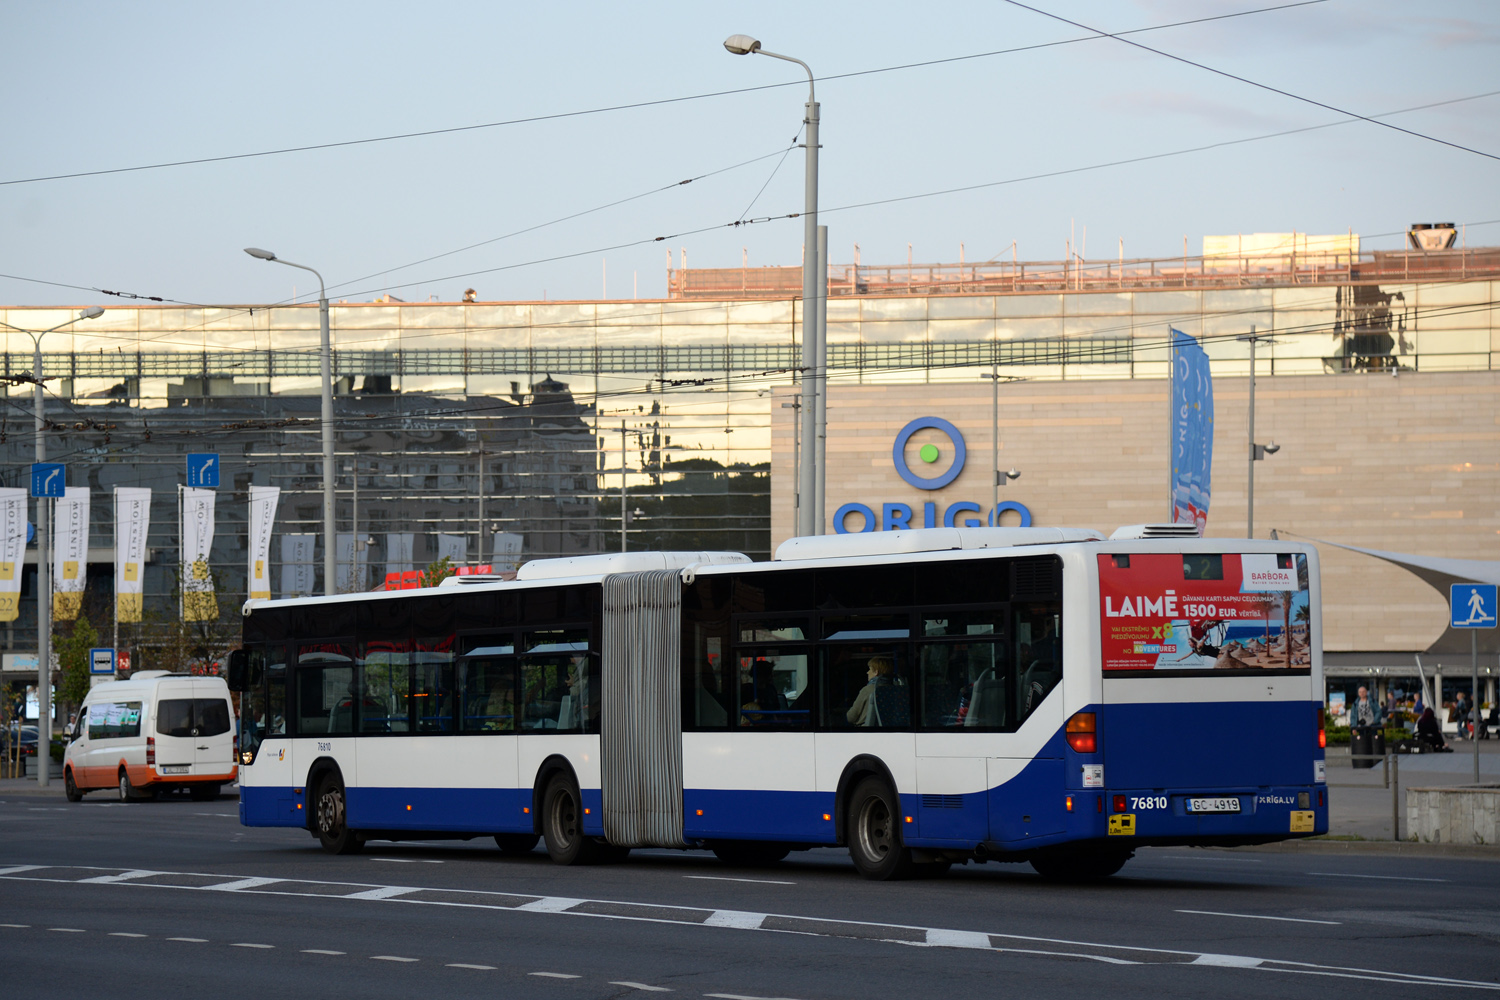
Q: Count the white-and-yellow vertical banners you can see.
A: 5